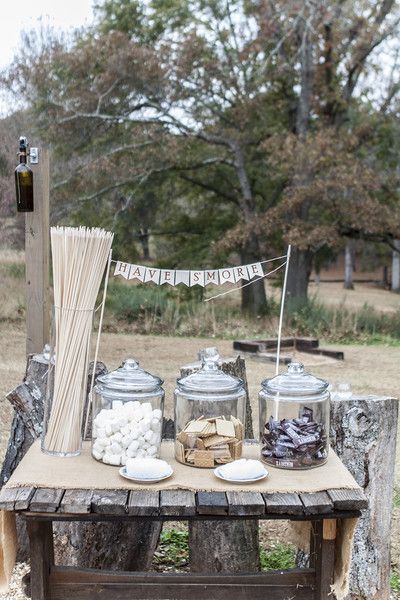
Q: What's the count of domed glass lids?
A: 3